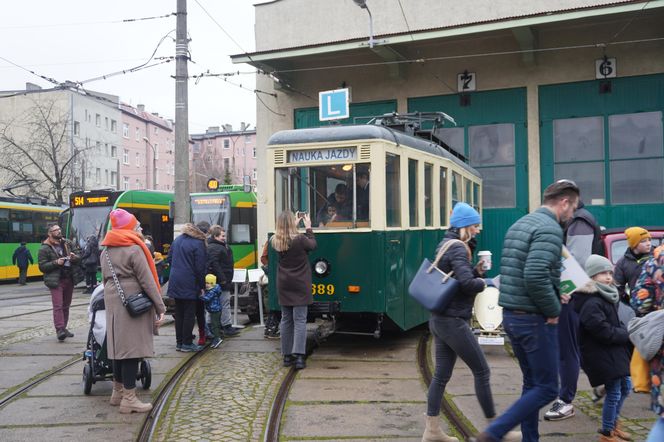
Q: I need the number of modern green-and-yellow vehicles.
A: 3